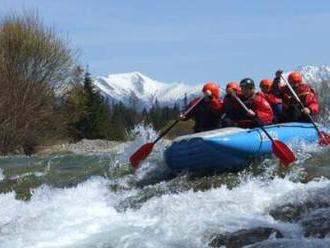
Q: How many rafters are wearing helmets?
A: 5